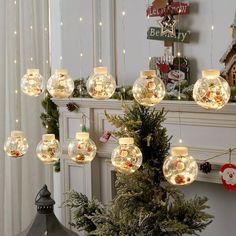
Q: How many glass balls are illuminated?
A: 10